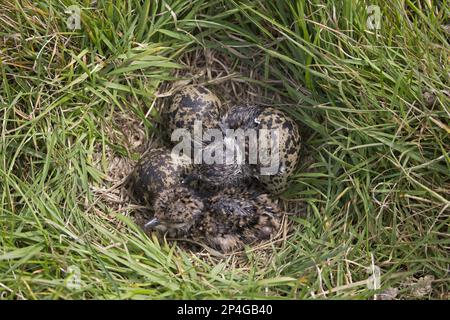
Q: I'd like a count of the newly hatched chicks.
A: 2